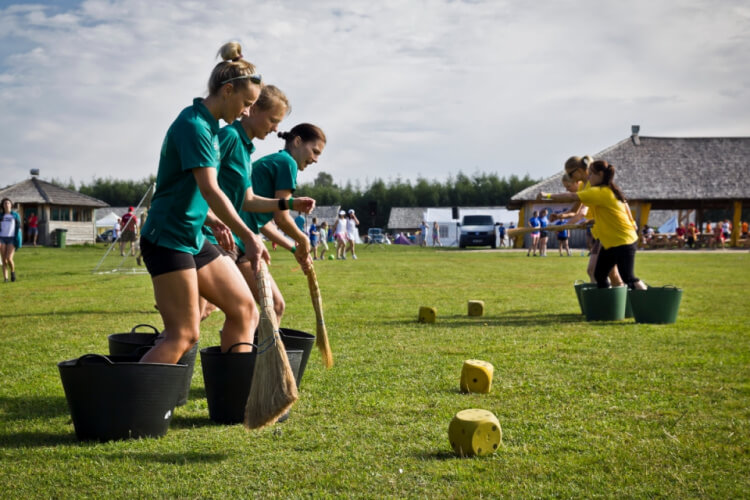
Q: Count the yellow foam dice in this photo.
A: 4